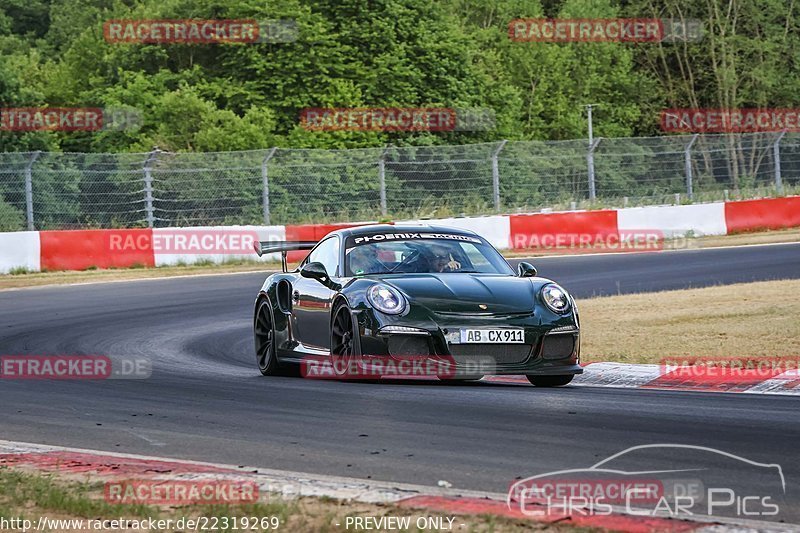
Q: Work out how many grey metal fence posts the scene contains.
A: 8